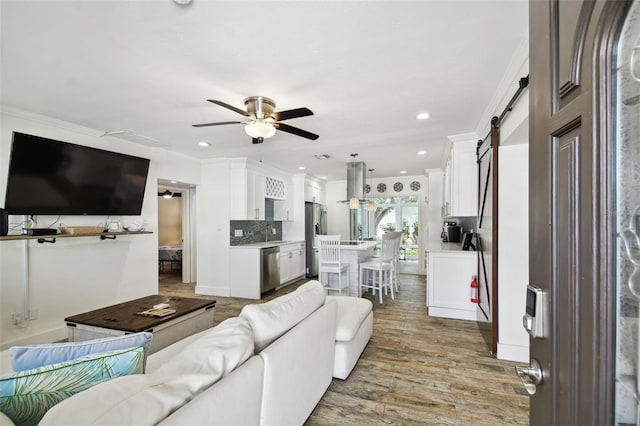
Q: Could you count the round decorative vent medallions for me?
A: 4